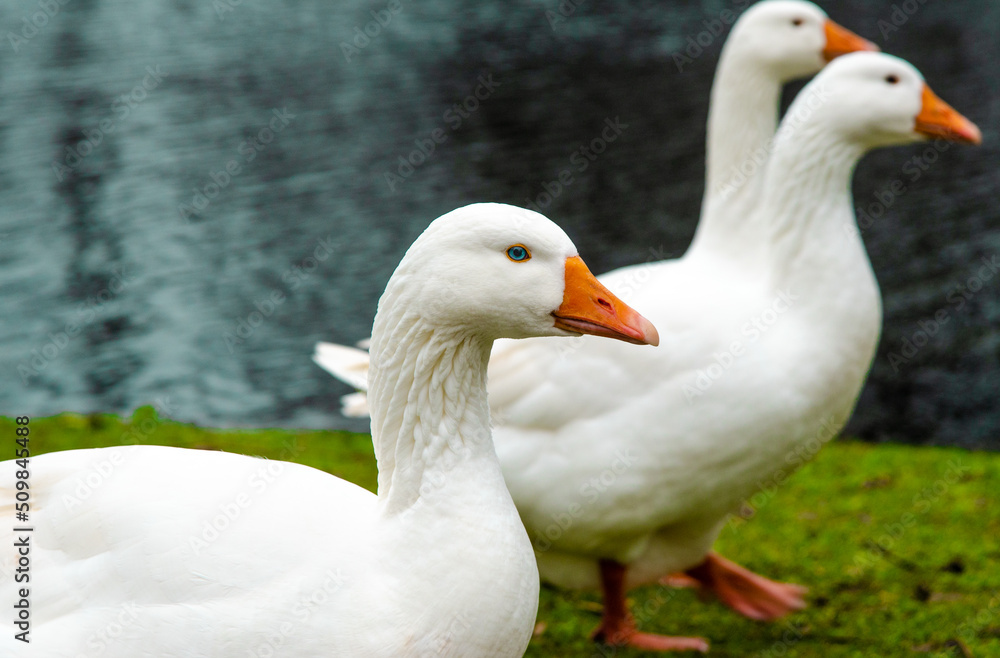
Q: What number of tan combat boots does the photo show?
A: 0